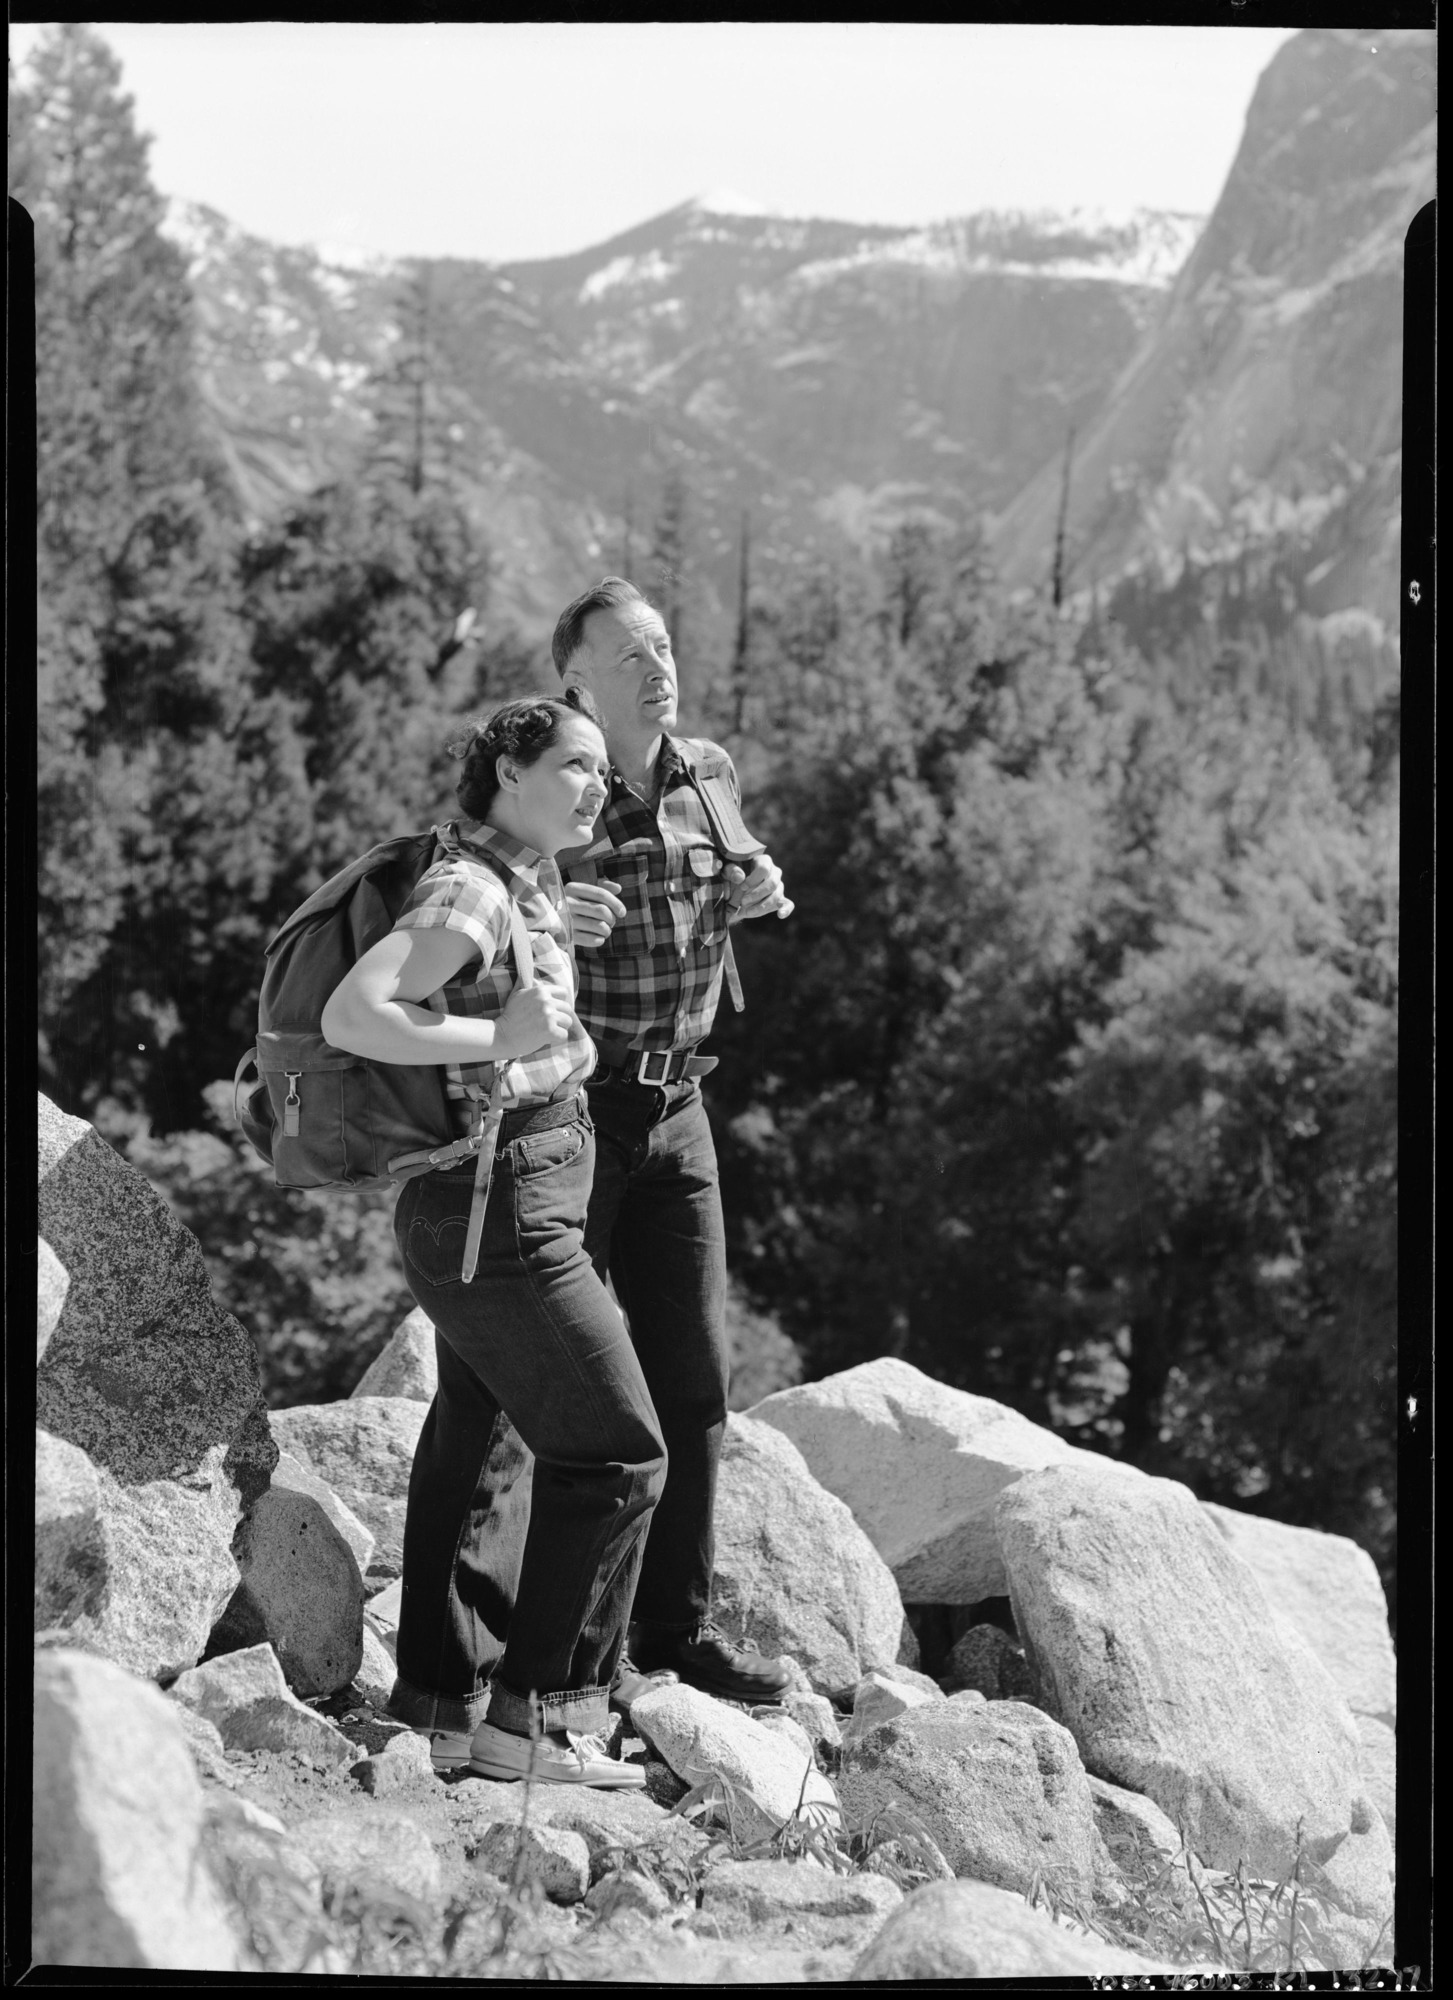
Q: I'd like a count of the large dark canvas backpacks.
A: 1